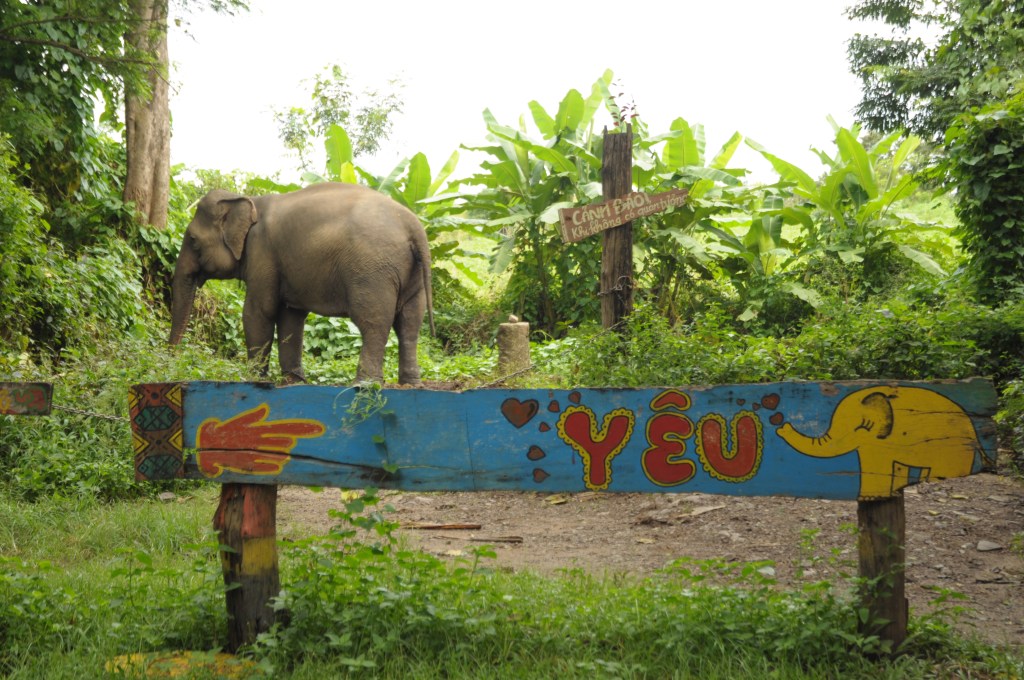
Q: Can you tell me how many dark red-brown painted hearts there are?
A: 10